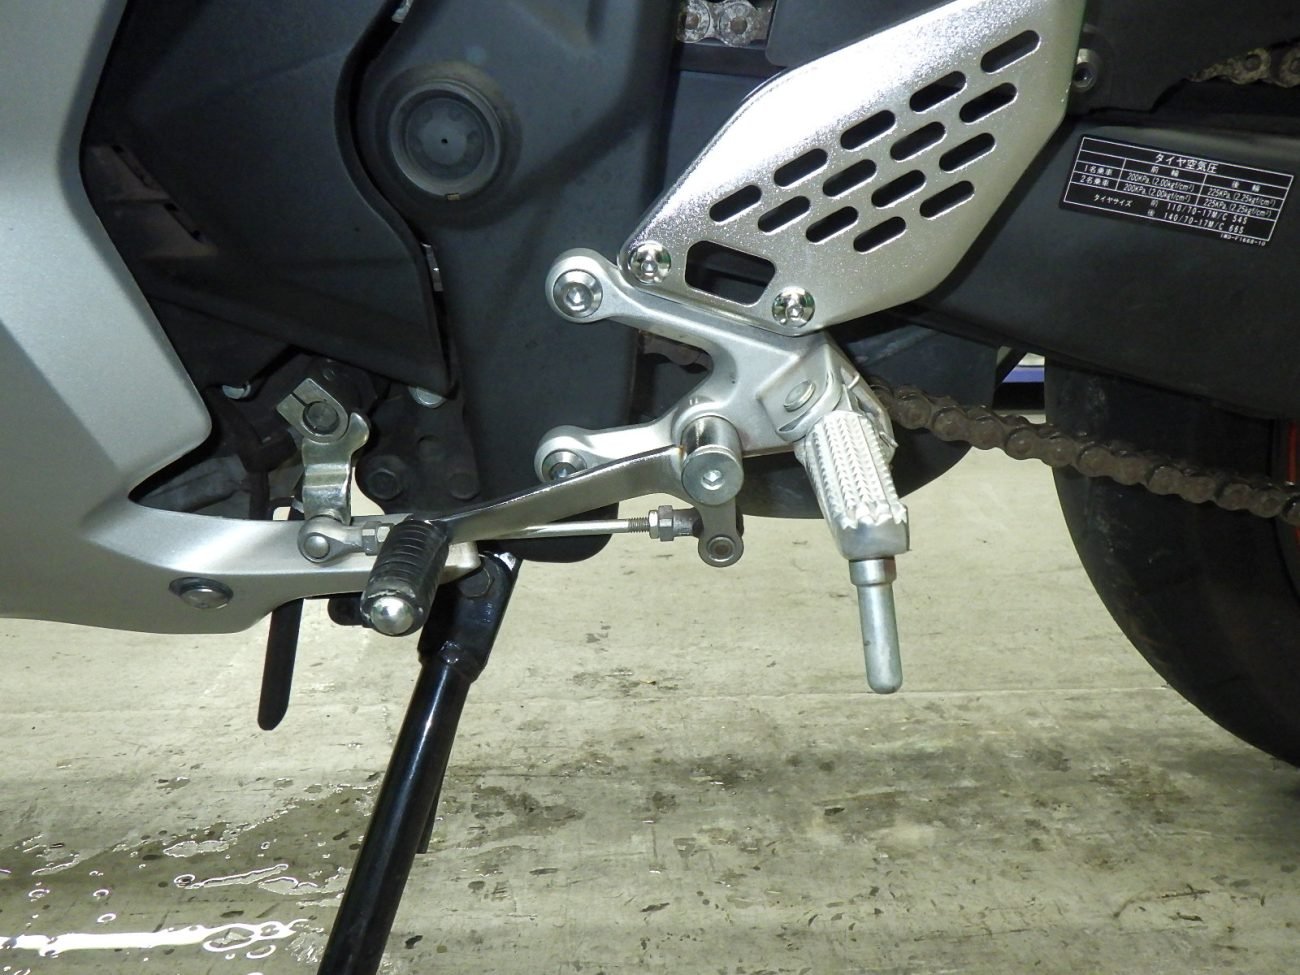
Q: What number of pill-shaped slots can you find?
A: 14